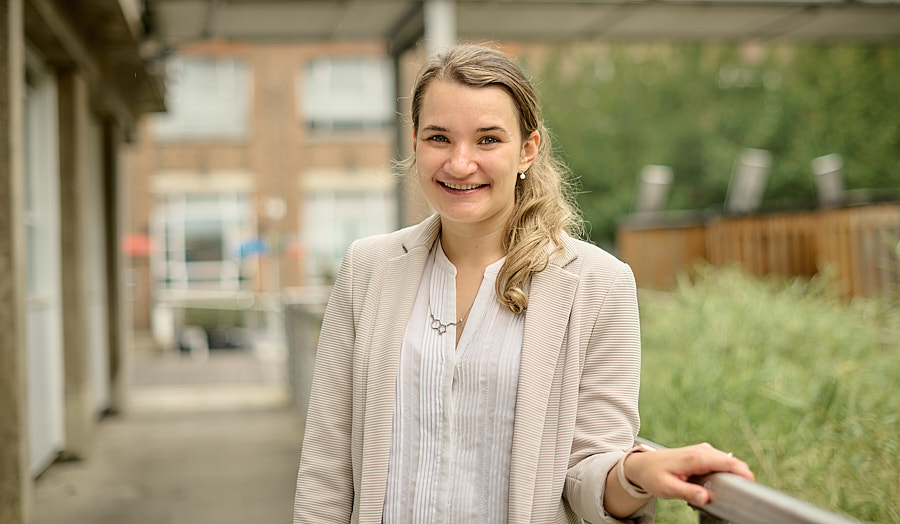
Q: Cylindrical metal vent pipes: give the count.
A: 3